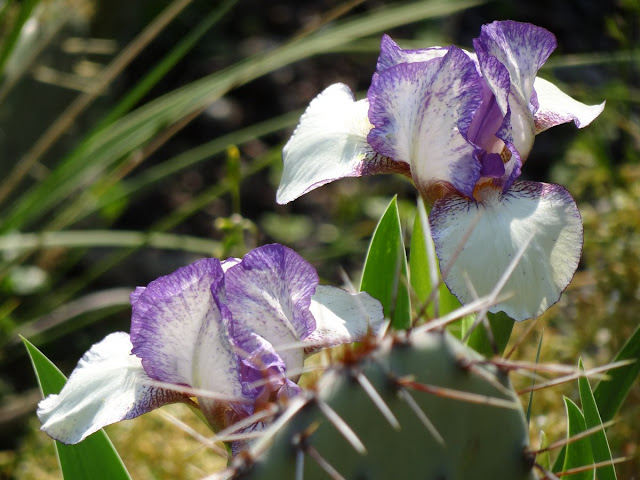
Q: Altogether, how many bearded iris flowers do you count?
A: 2